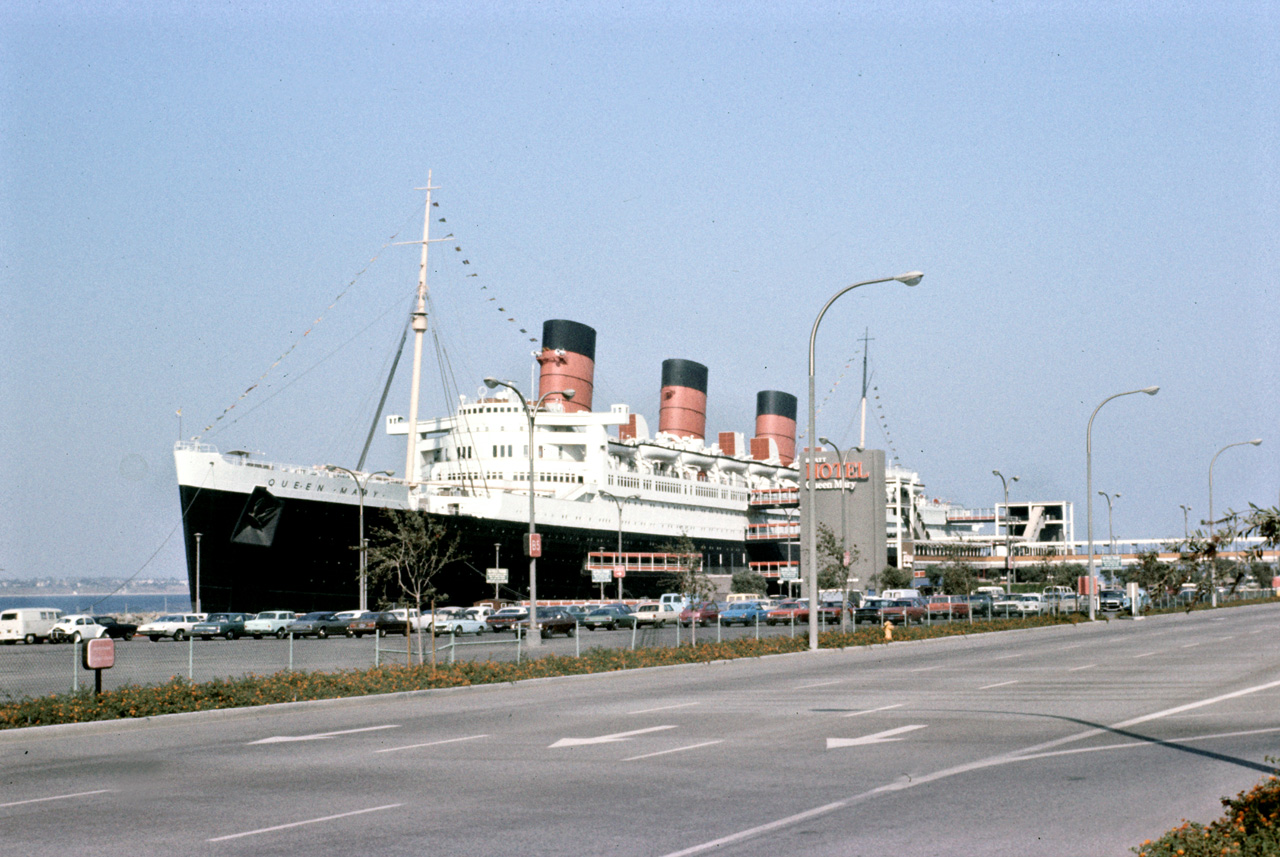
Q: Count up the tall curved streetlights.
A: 3